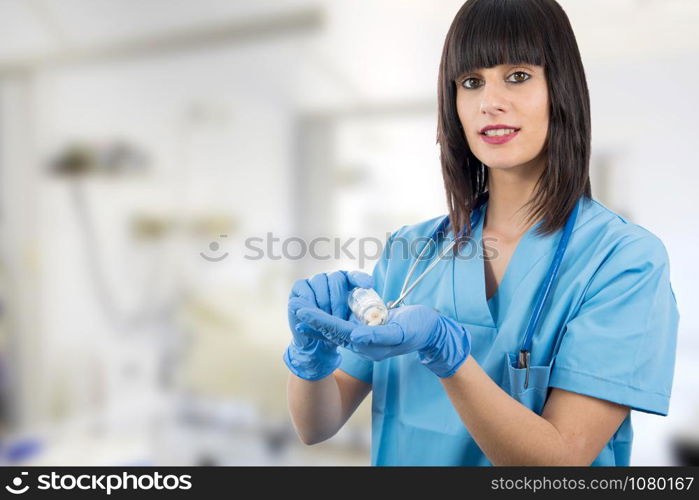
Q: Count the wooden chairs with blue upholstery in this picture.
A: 0